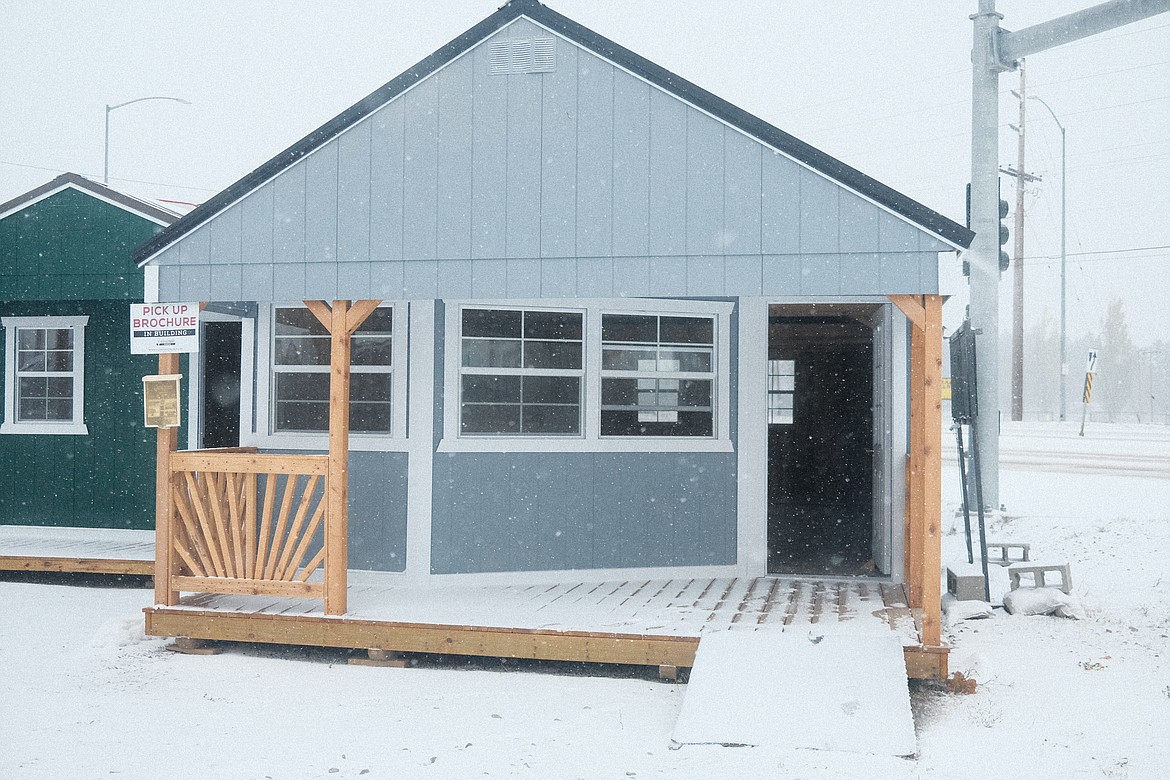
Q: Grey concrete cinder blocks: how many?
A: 3